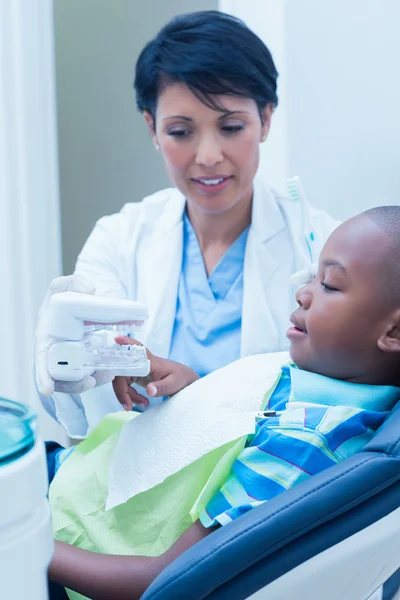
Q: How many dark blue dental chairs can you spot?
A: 1